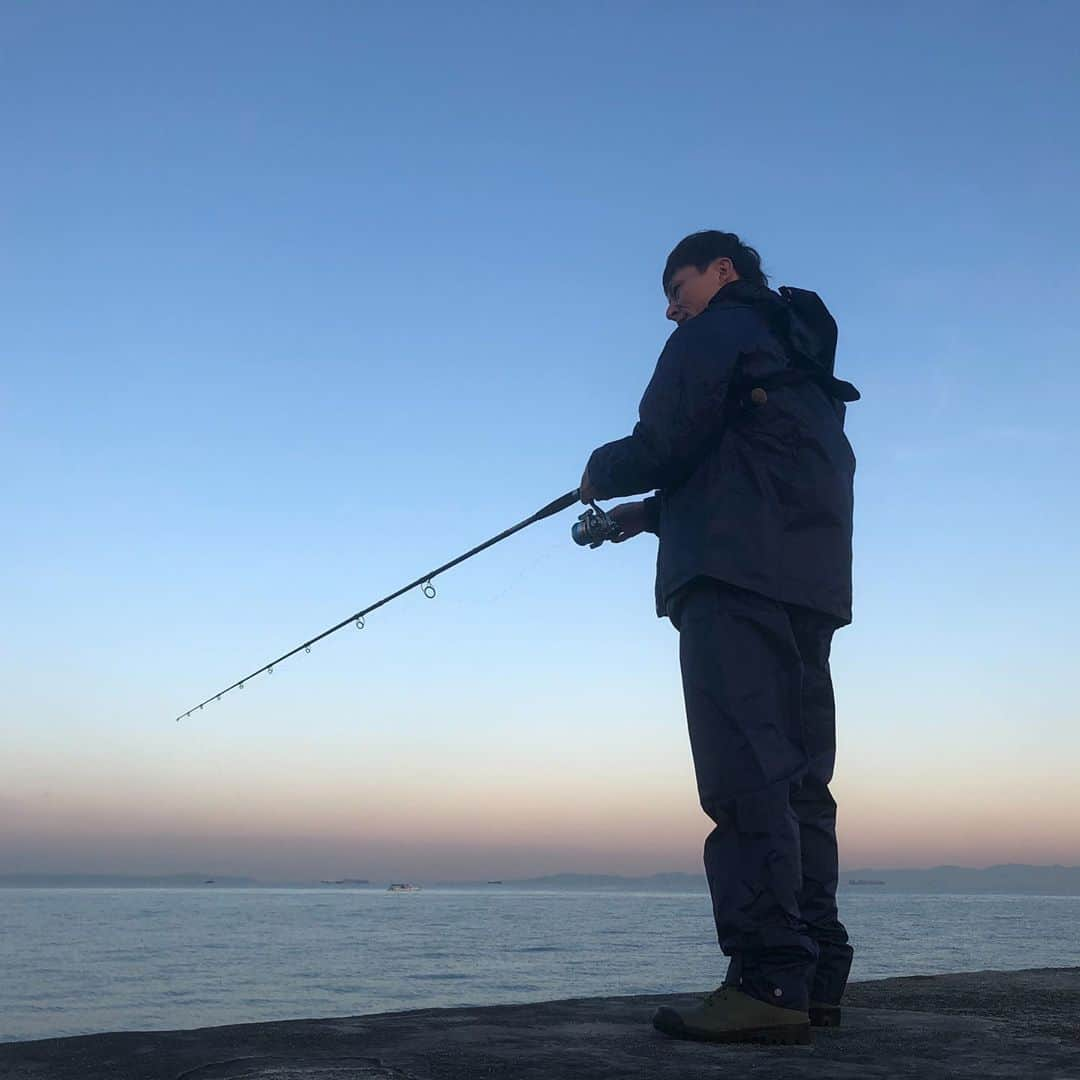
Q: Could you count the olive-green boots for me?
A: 2